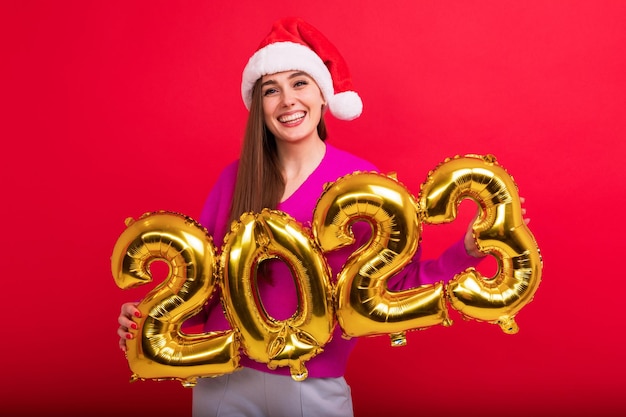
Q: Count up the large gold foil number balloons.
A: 4